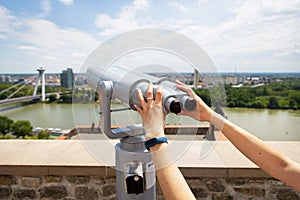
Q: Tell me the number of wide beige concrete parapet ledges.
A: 1